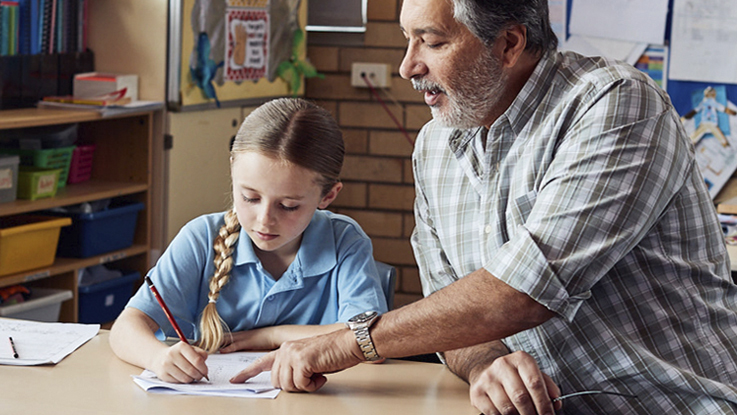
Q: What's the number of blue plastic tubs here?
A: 2